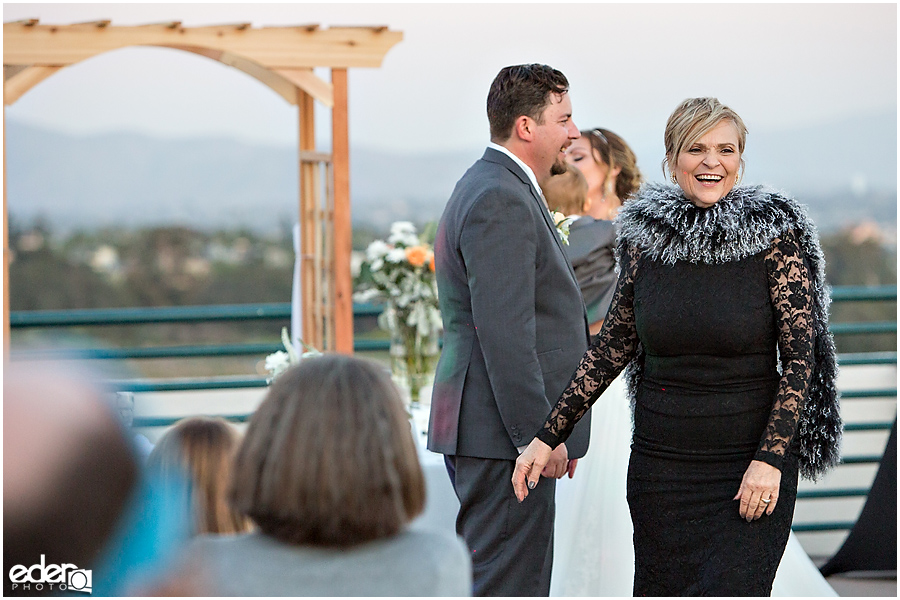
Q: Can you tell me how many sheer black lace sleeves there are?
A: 2